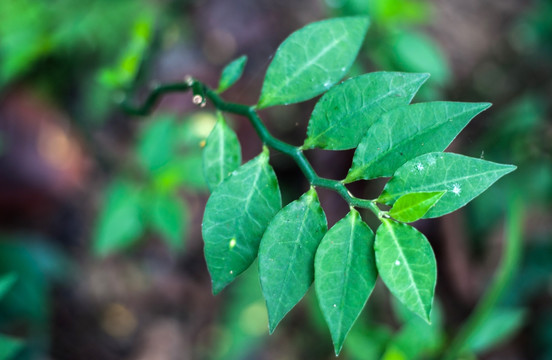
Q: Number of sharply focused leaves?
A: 11